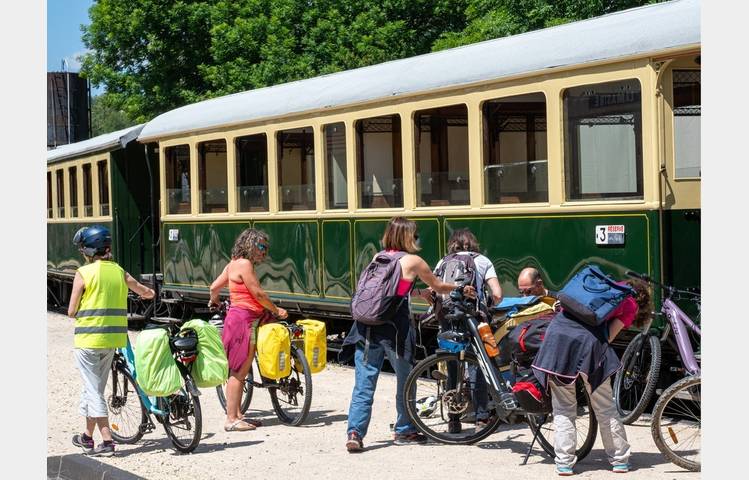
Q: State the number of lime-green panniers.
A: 2